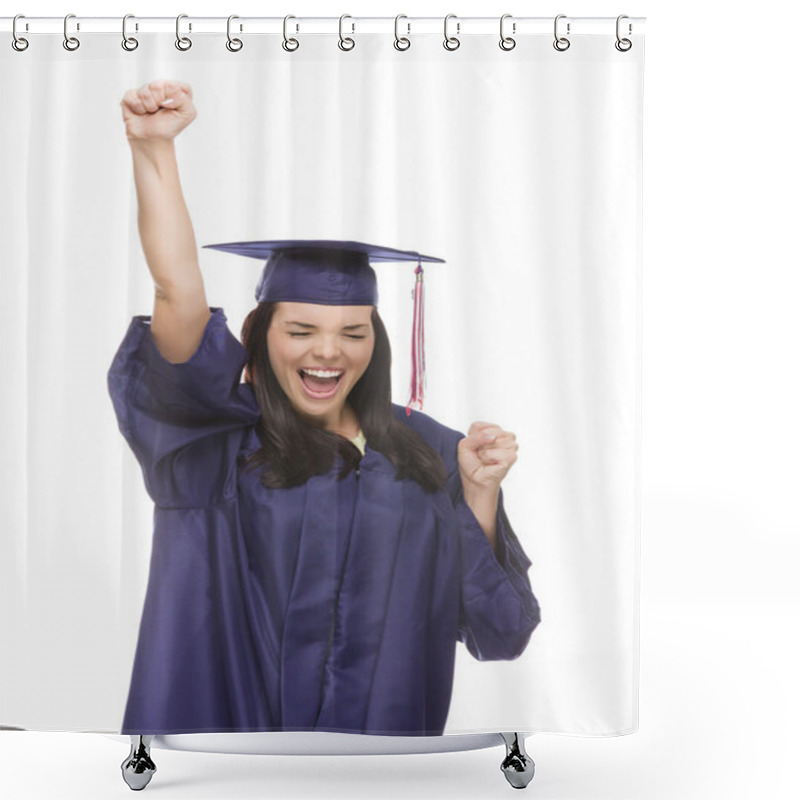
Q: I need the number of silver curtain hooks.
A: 12